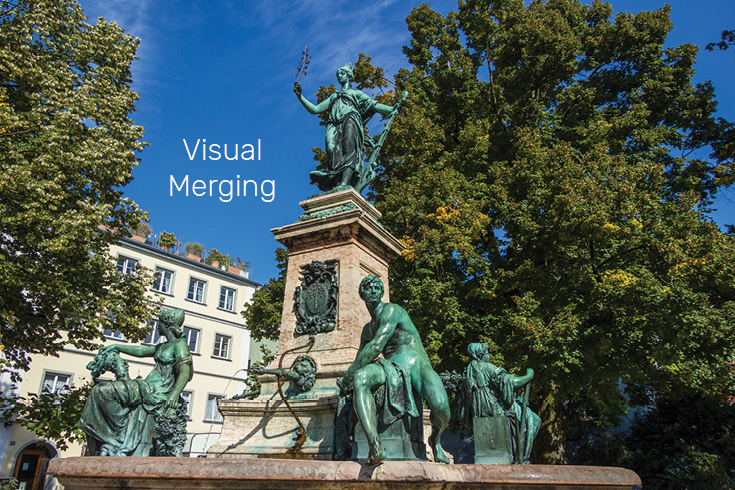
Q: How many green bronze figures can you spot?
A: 4